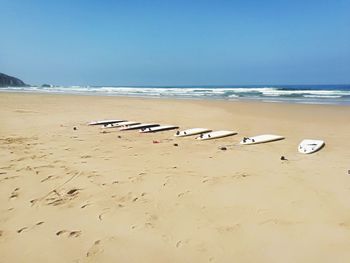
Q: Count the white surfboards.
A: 8